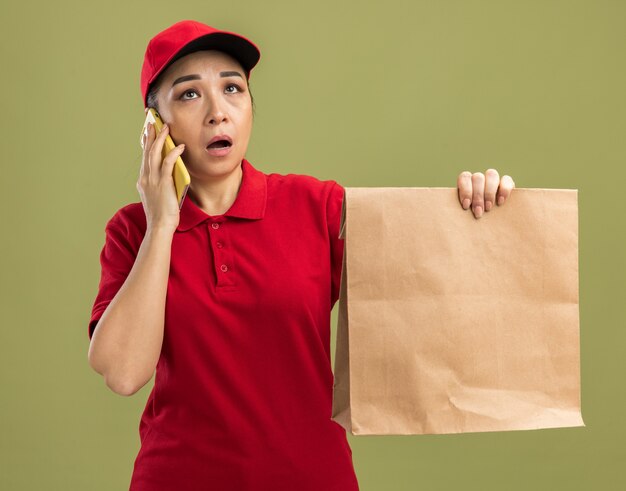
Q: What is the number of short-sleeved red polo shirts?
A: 1